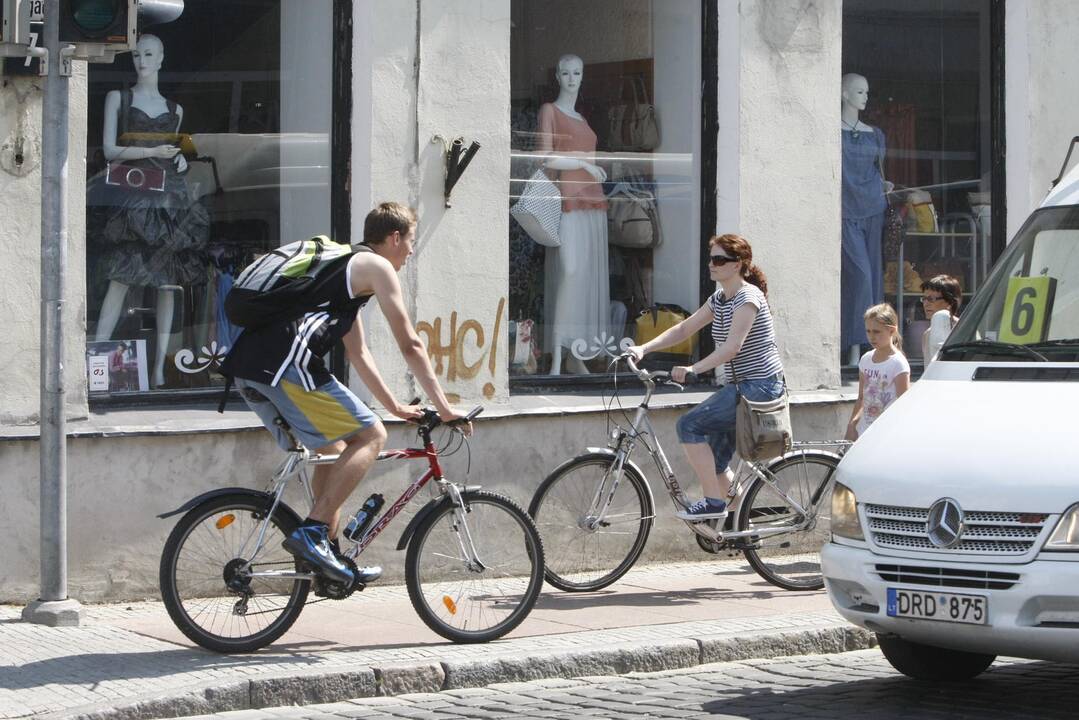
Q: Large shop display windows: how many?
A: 3